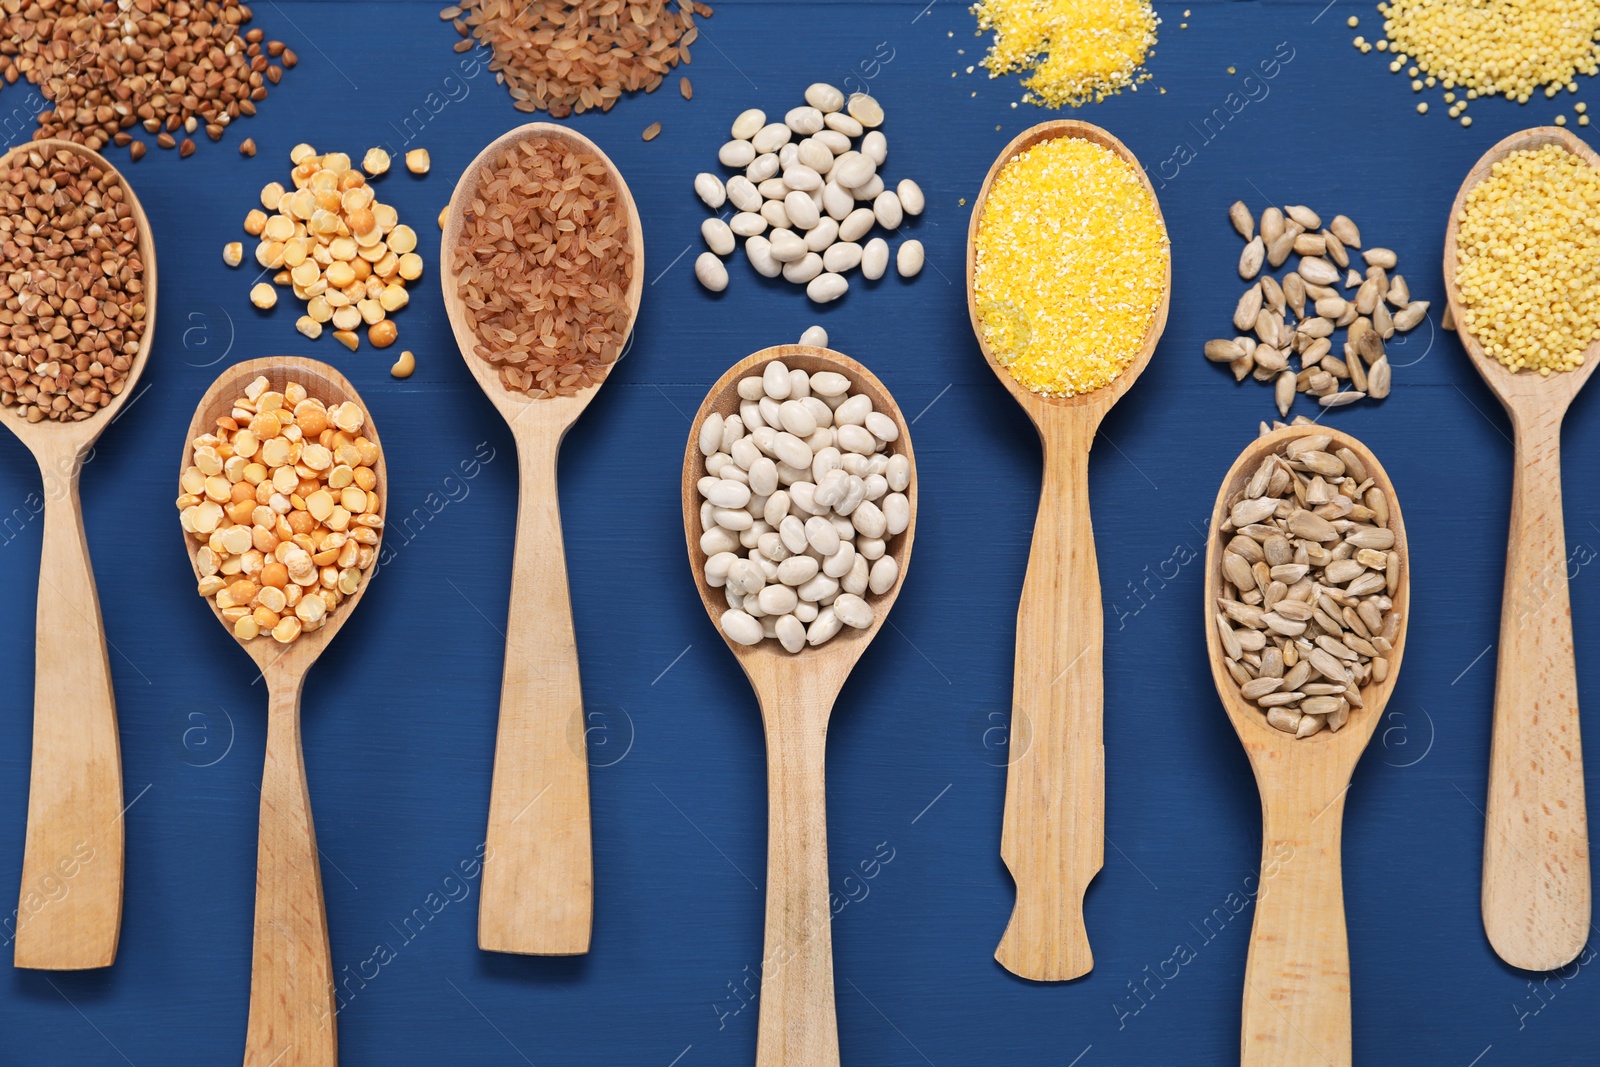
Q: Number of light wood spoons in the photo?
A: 7